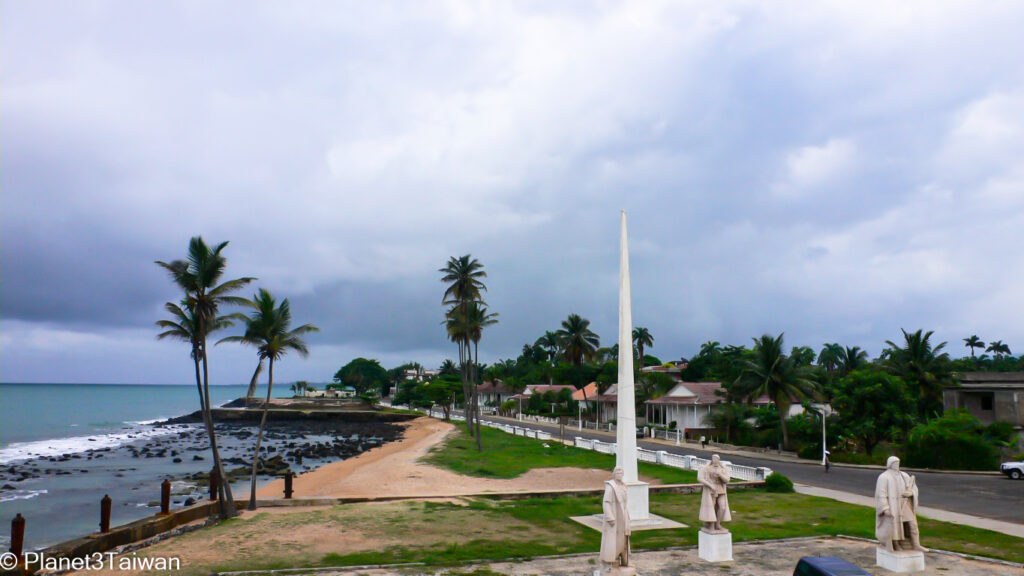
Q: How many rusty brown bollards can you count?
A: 5